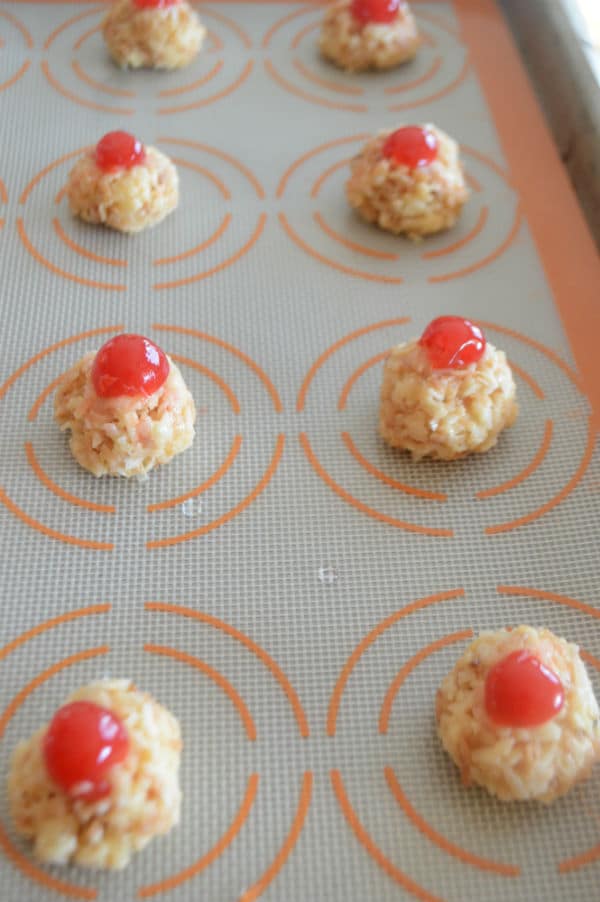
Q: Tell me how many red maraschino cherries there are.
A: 8